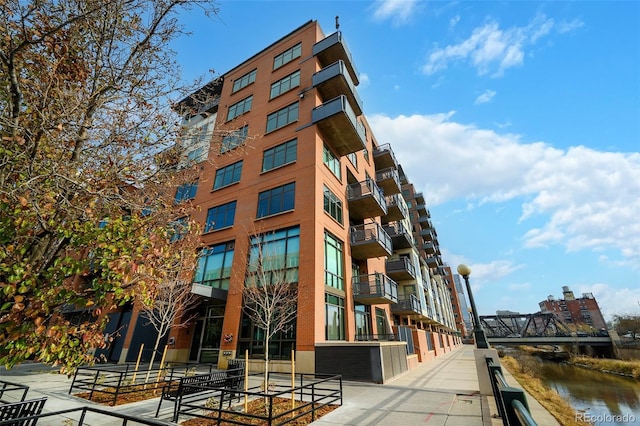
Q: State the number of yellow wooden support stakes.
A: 4